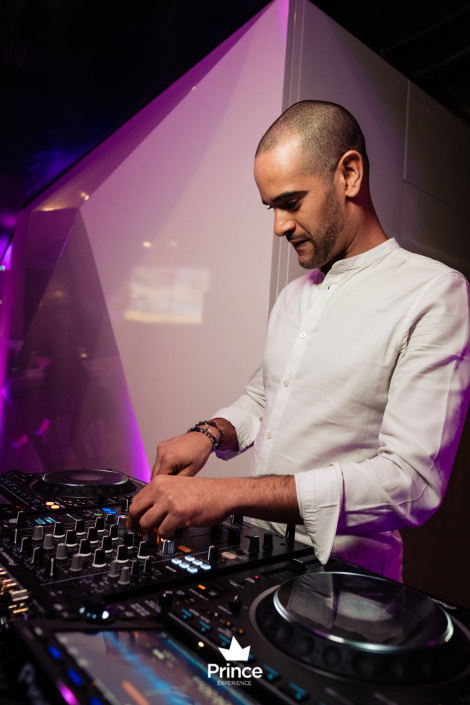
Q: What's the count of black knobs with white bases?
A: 12